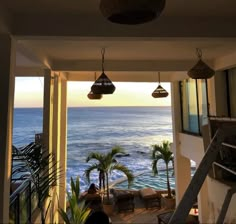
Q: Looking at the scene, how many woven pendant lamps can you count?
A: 5